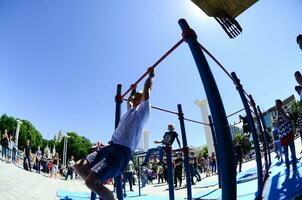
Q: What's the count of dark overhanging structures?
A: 1